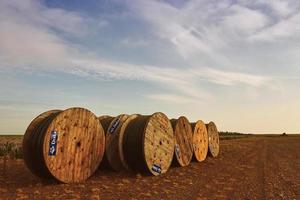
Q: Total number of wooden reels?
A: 6